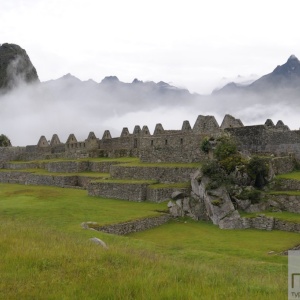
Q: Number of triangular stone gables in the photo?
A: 14